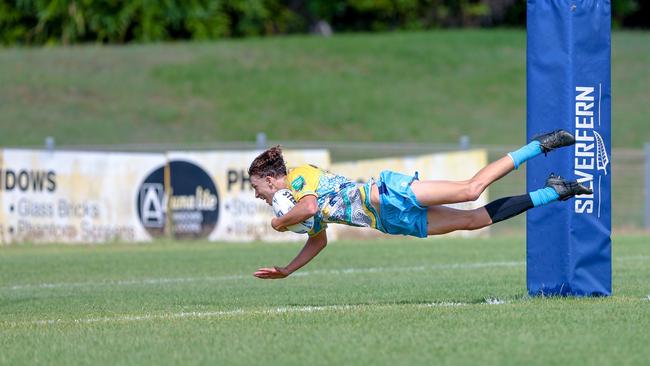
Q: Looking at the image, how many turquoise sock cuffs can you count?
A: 2